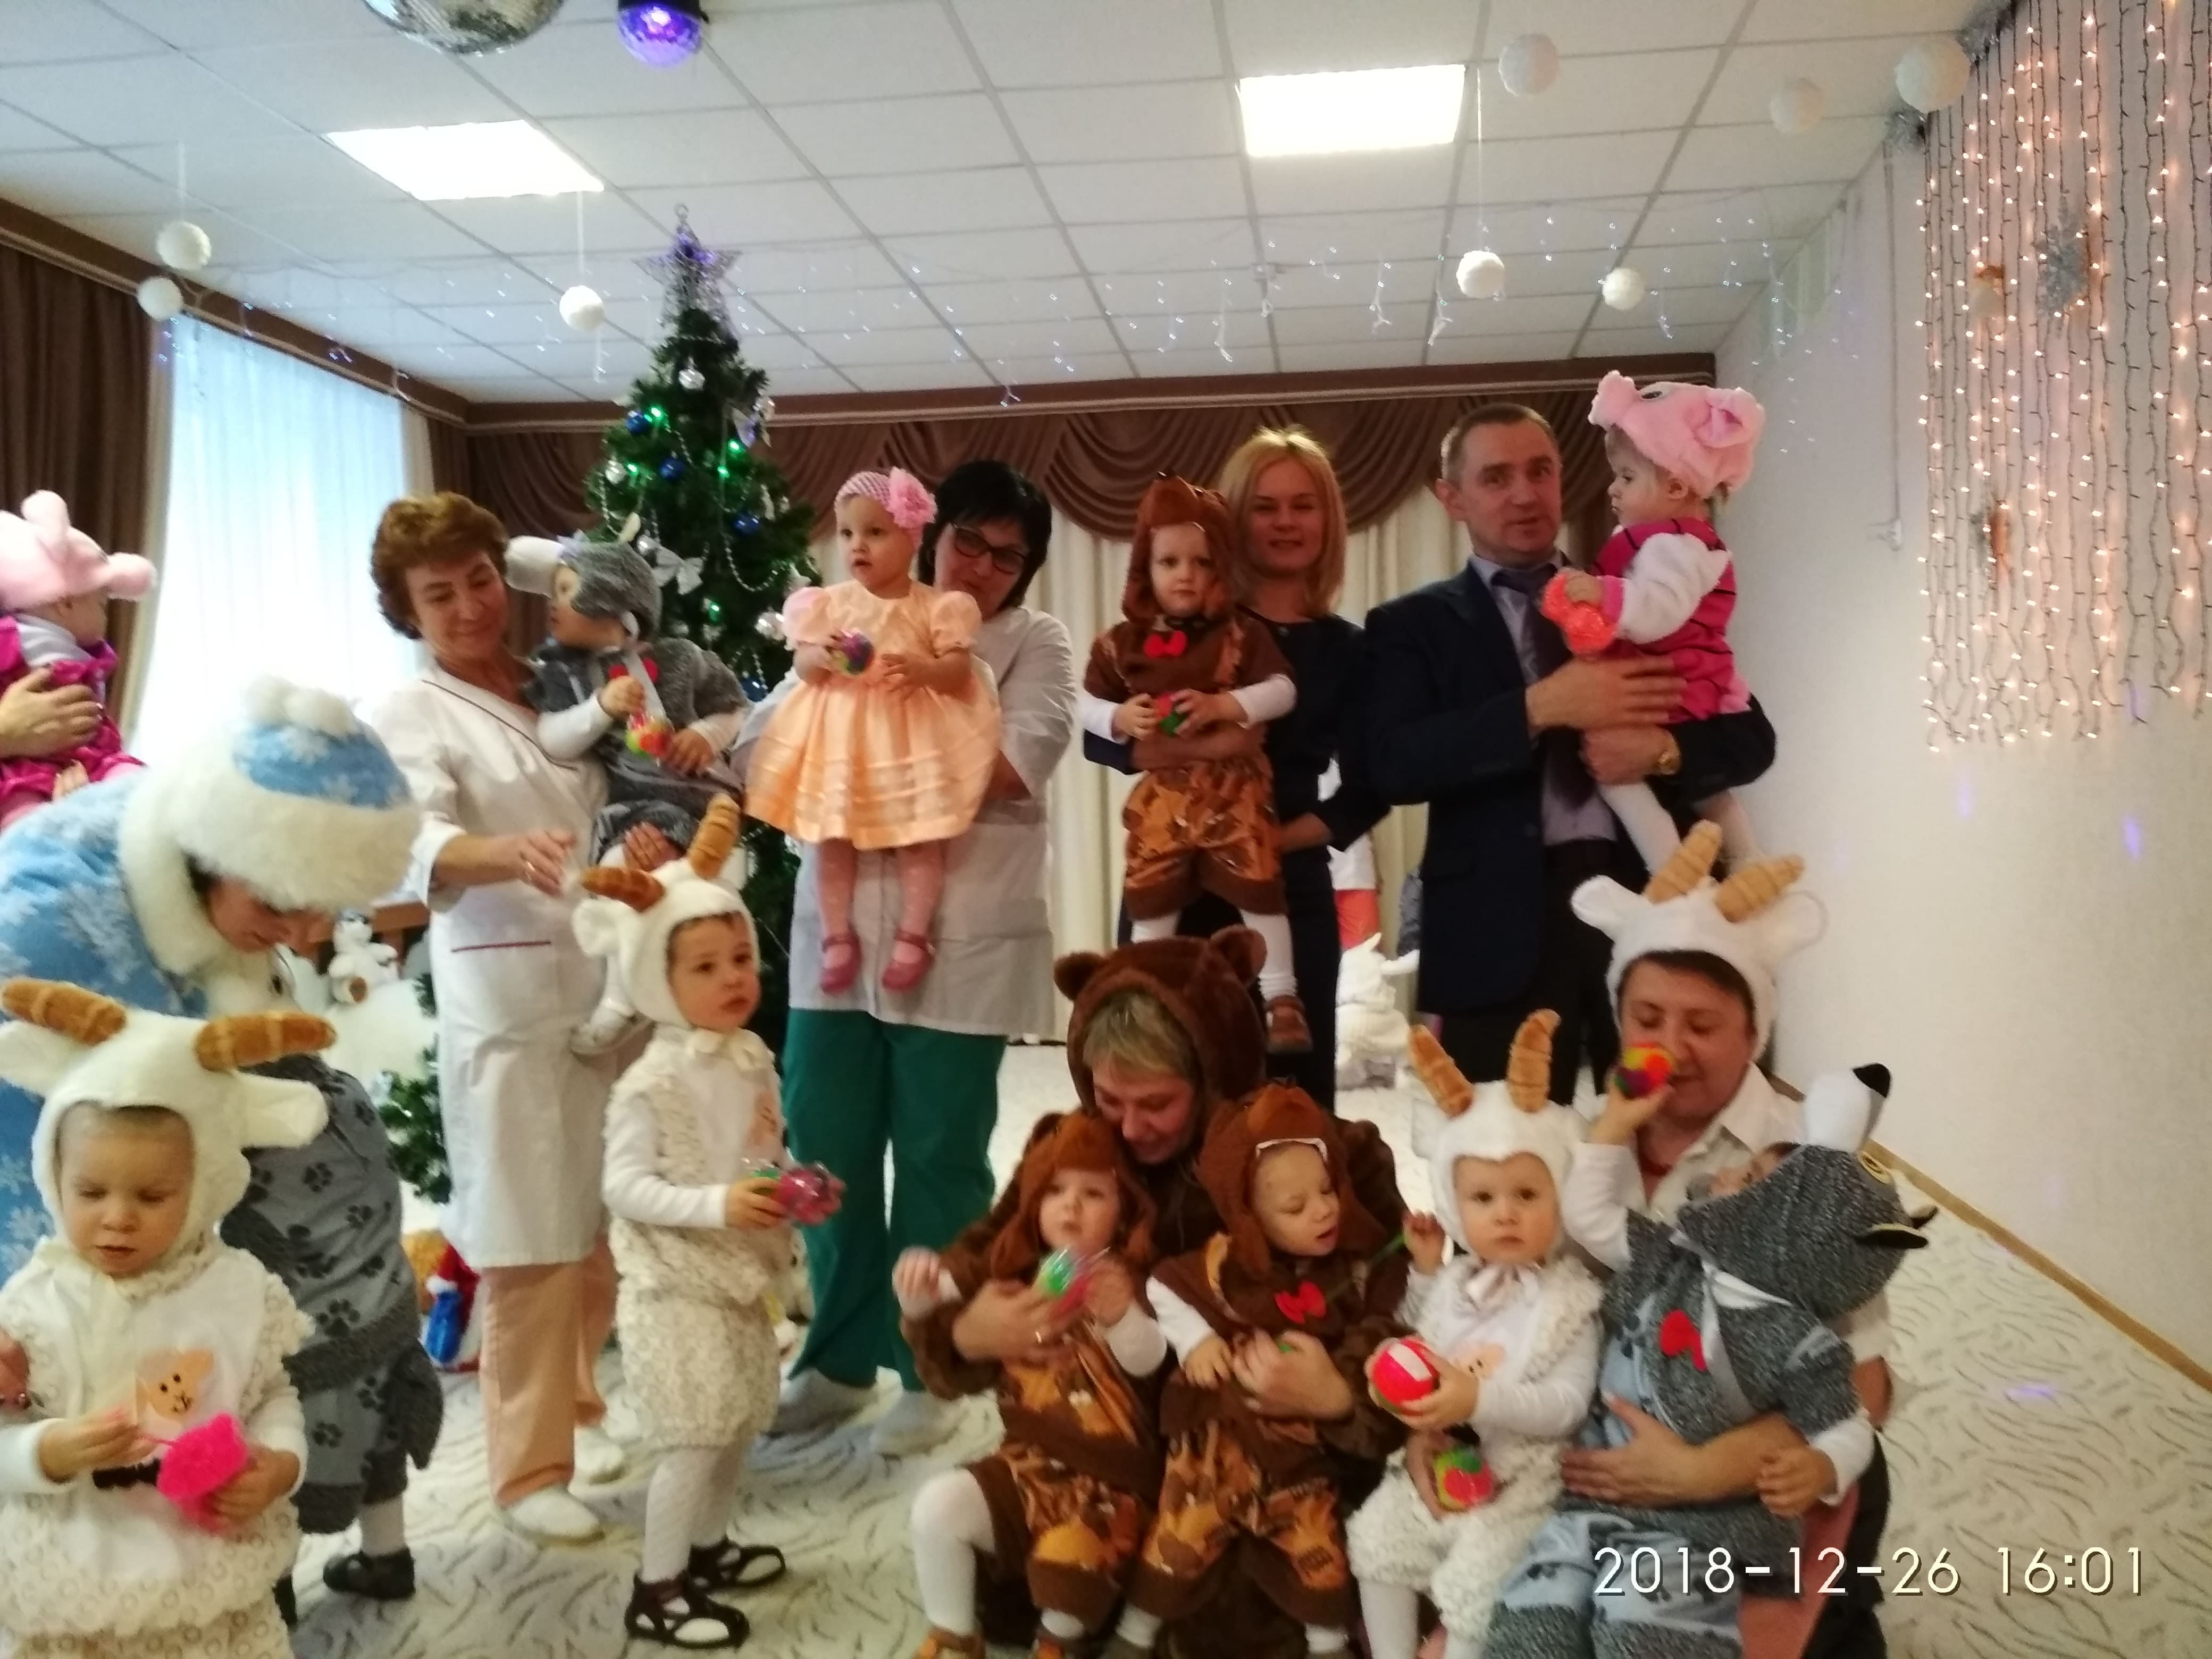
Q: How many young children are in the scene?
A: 12